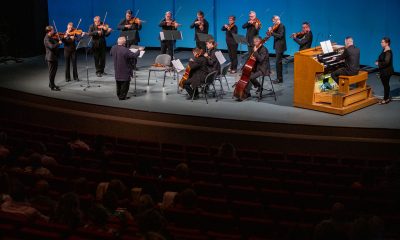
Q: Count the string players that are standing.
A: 10